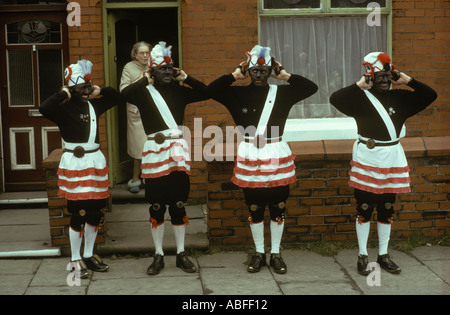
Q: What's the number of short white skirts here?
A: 4